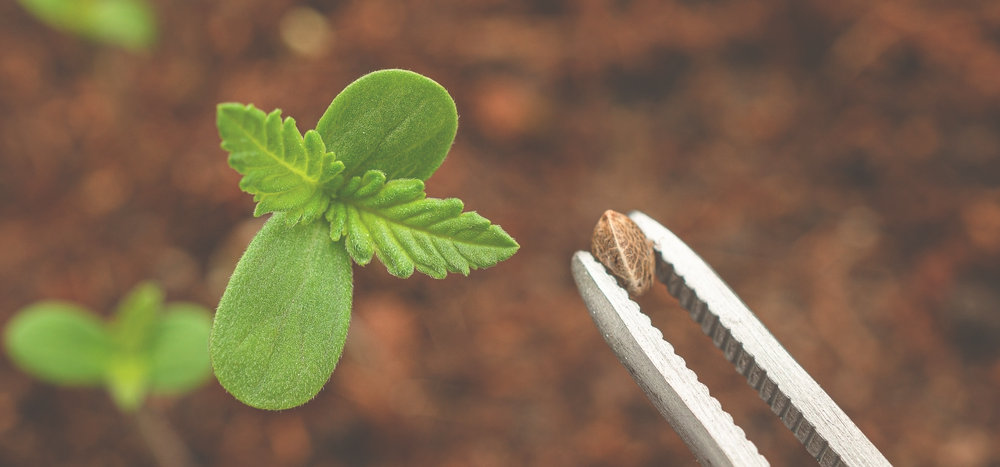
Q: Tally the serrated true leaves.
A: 2